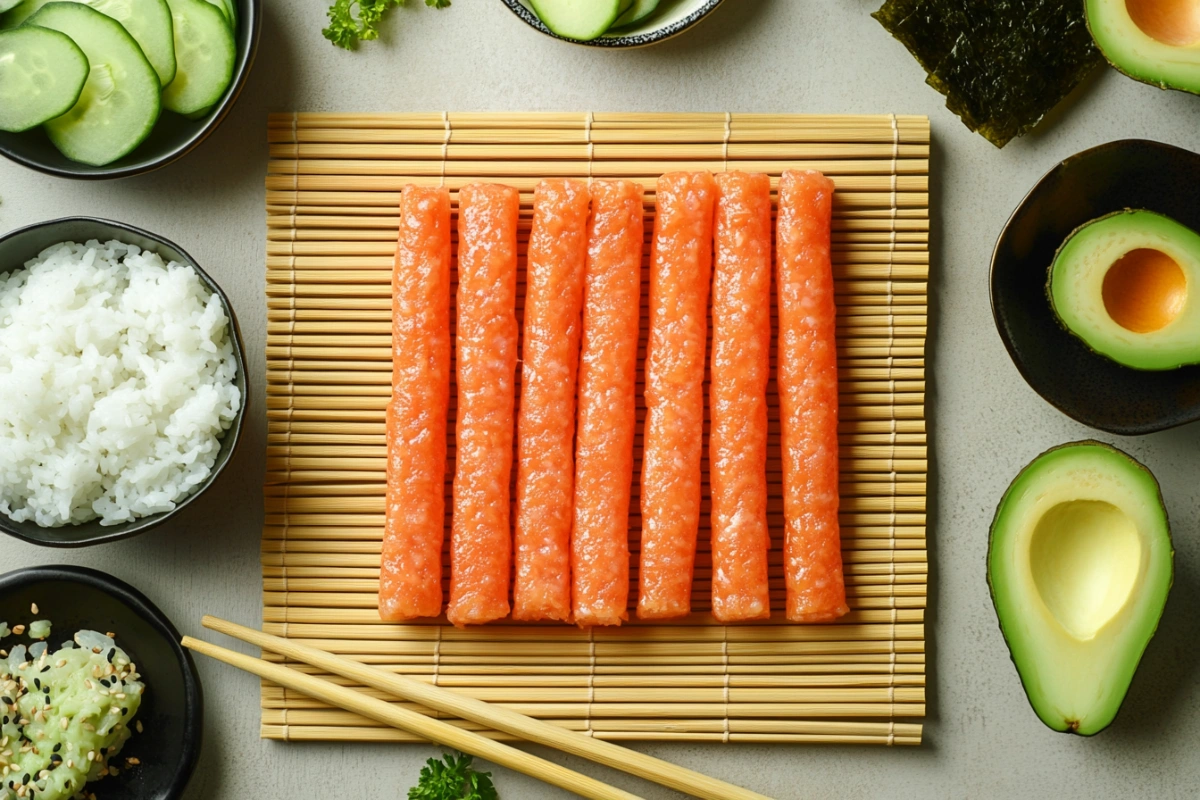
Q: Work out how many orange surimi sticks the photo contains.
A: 7